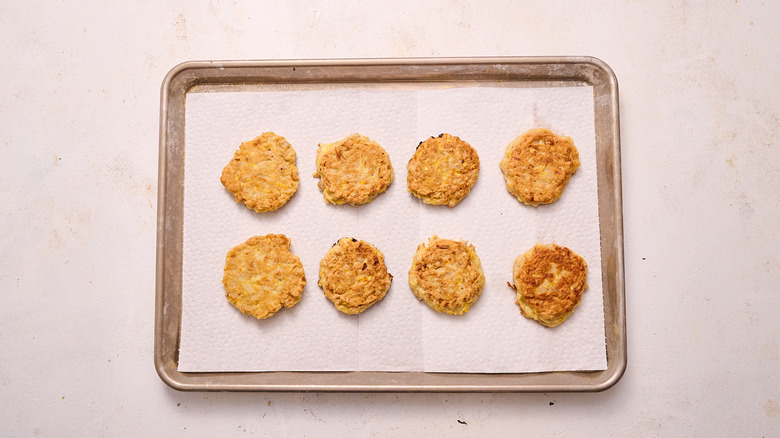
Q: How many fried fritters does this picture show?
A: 8